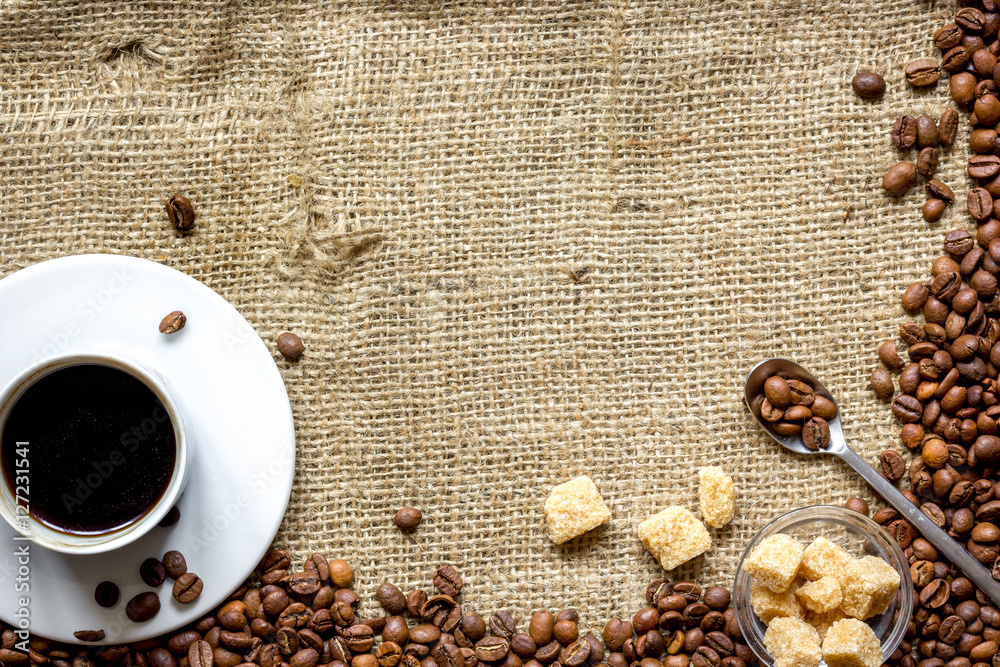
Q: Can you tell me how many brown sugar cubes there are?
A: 11